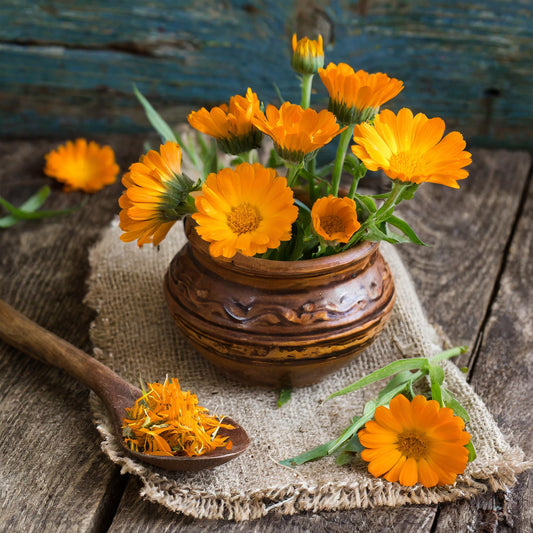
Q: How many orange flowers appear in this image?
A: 10